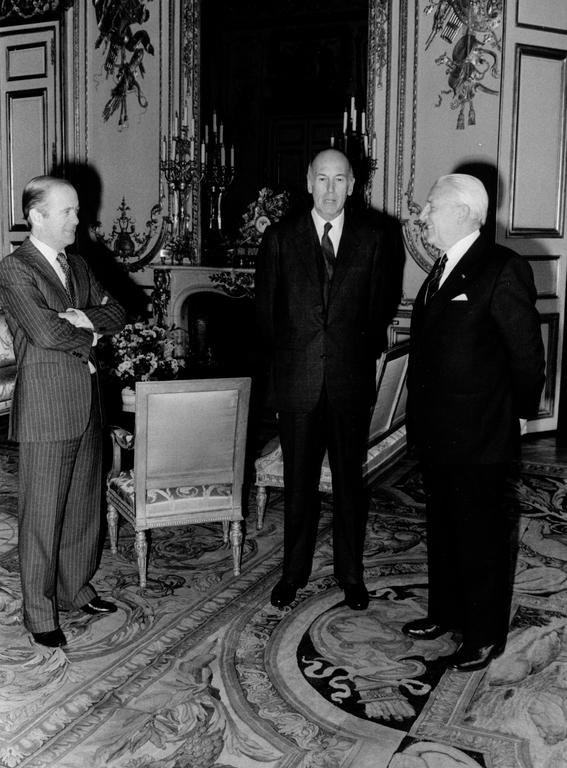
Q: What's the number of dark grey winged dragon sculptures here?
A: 0